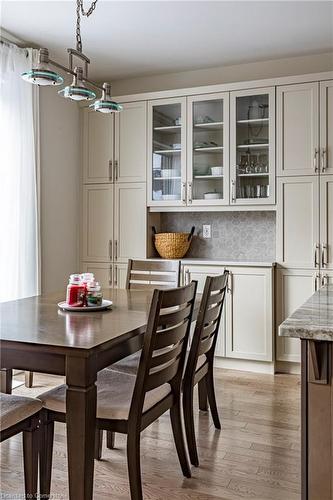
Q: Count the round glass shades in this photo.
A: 3